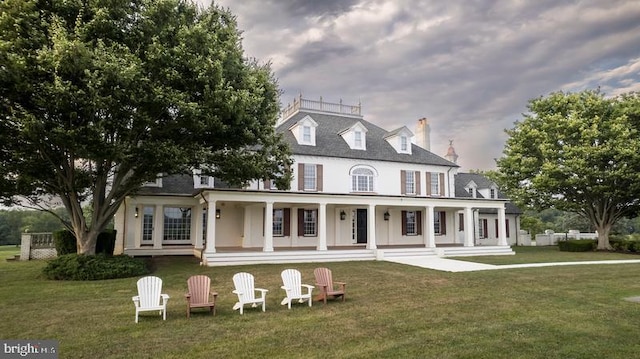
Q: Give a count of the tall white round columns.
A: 7